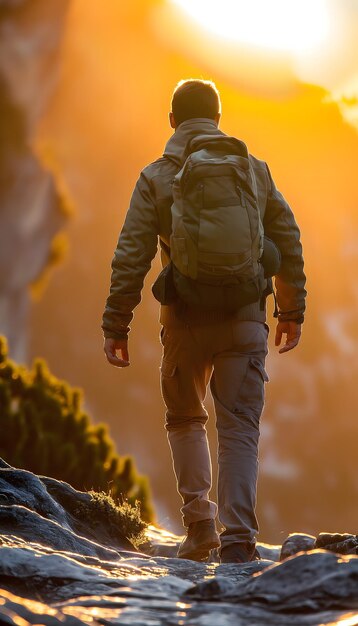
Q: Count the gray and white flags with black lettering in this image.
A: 0